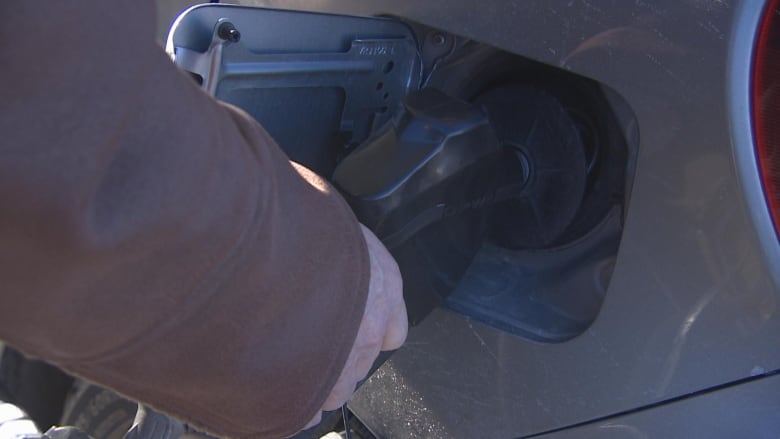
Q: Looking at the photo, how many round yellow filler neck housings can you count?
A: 0